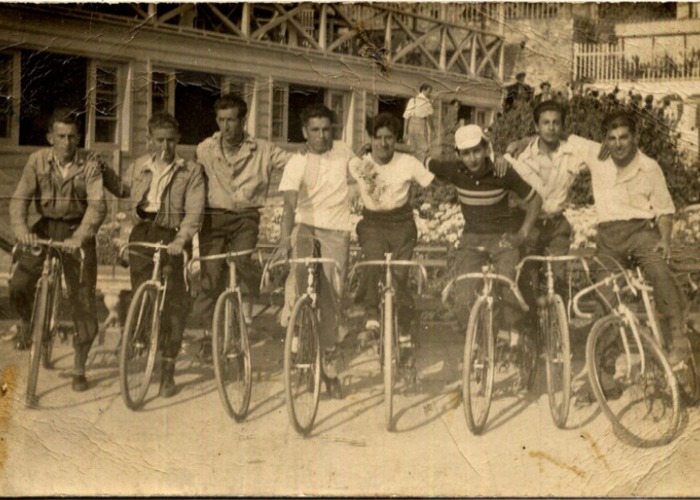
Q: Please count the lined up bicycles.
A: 8